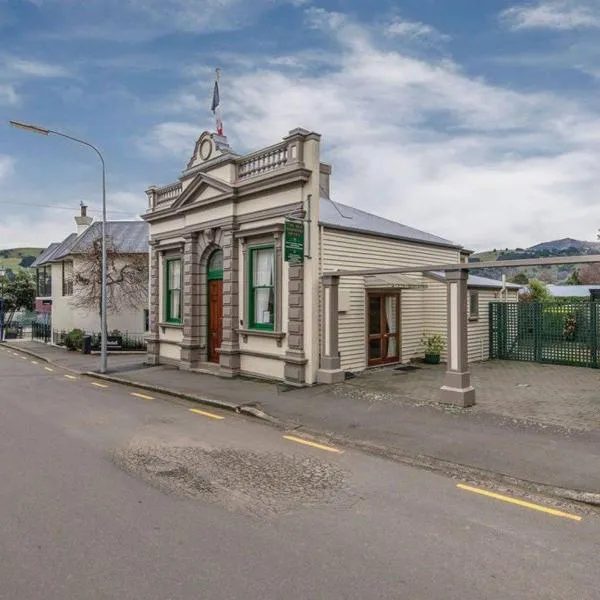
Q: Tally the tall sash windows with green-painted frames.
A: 2